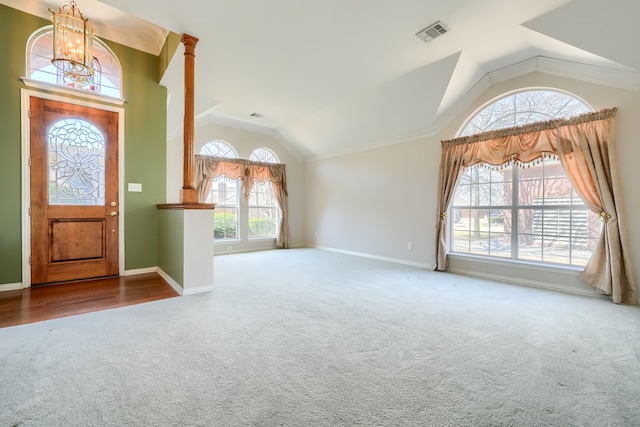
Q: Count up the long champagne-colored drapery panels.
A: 4